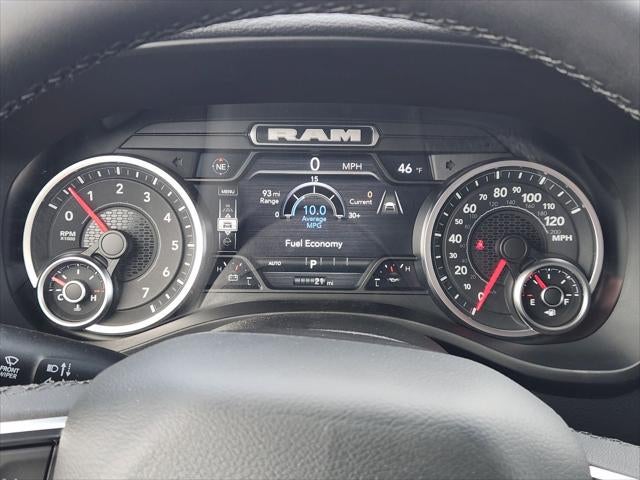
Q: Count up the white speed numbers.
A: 13